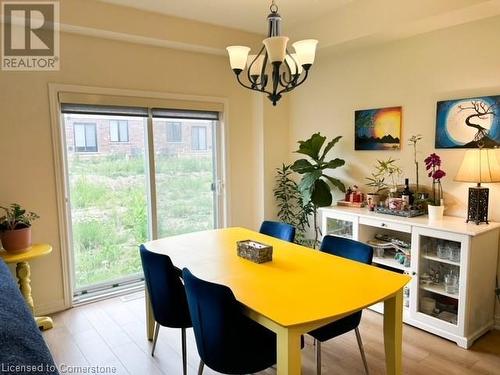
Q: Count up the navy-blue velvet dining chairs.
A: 4